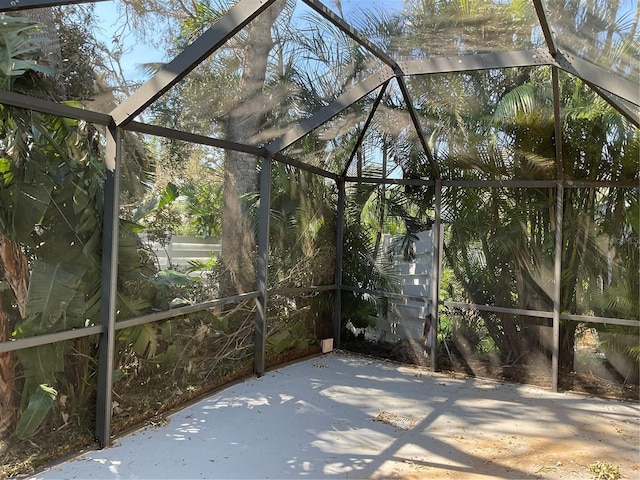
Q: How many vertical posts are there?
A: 5